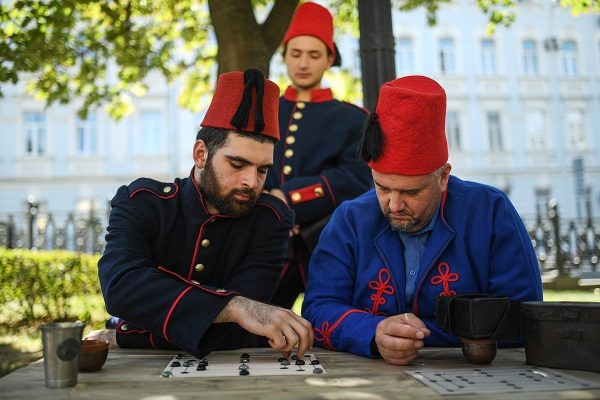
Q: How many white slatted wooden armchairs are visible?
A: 0